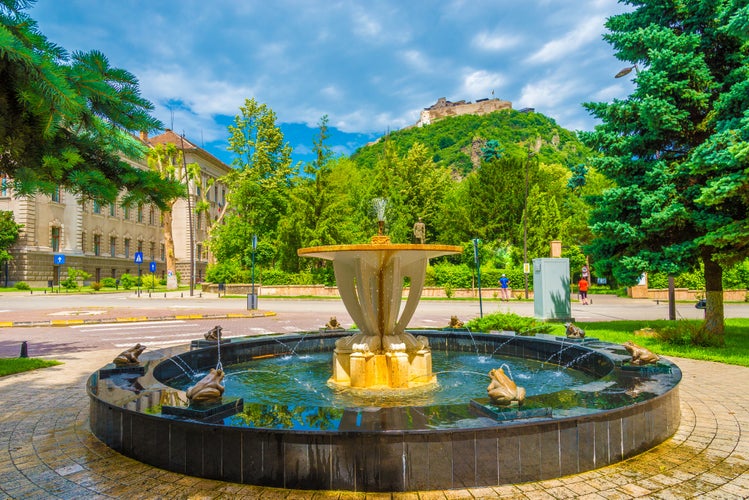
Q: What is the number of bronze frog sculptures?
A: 8